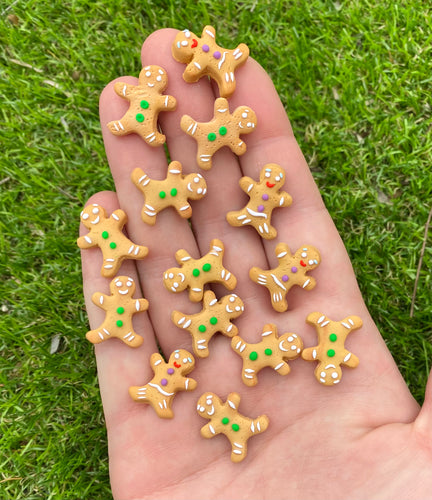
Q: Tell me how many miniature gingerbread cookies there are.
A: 14